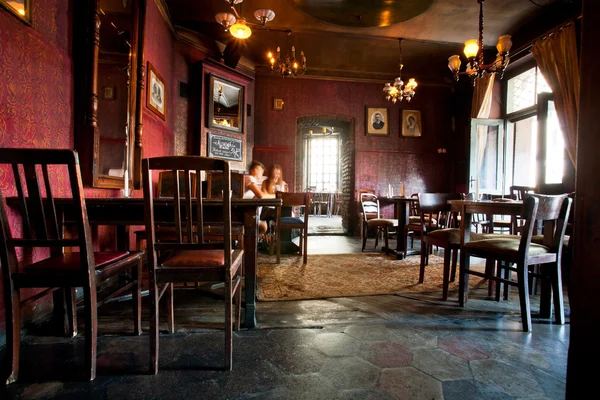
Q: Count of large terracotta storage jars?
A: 0